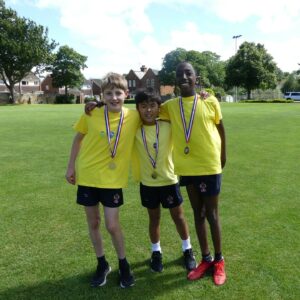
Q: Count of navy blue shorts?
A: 3